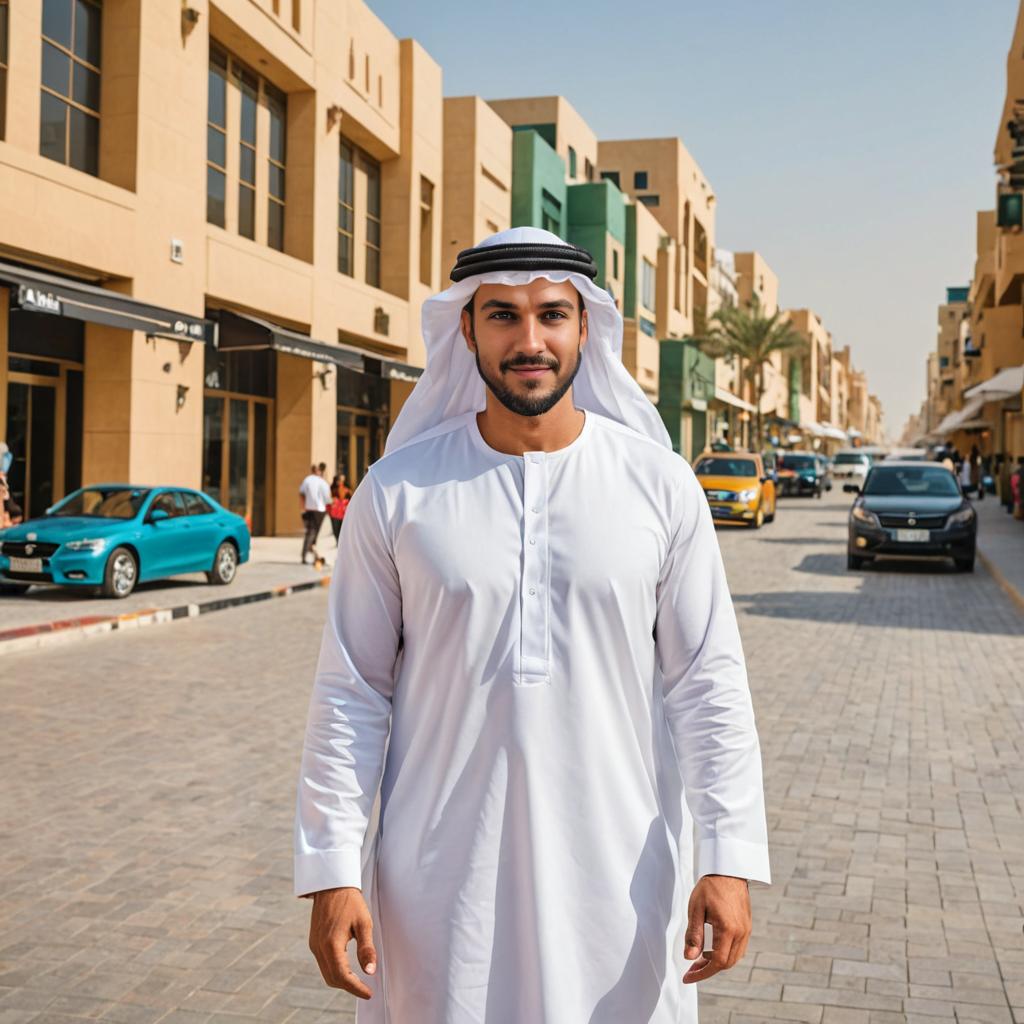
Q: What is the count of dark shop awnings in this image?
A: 3